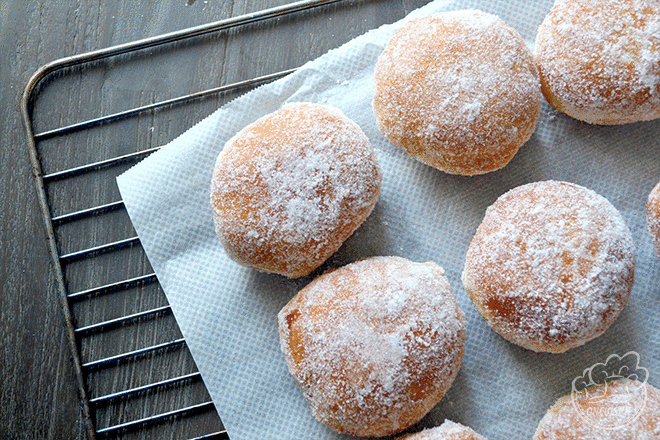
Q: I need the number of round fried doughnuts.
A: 8